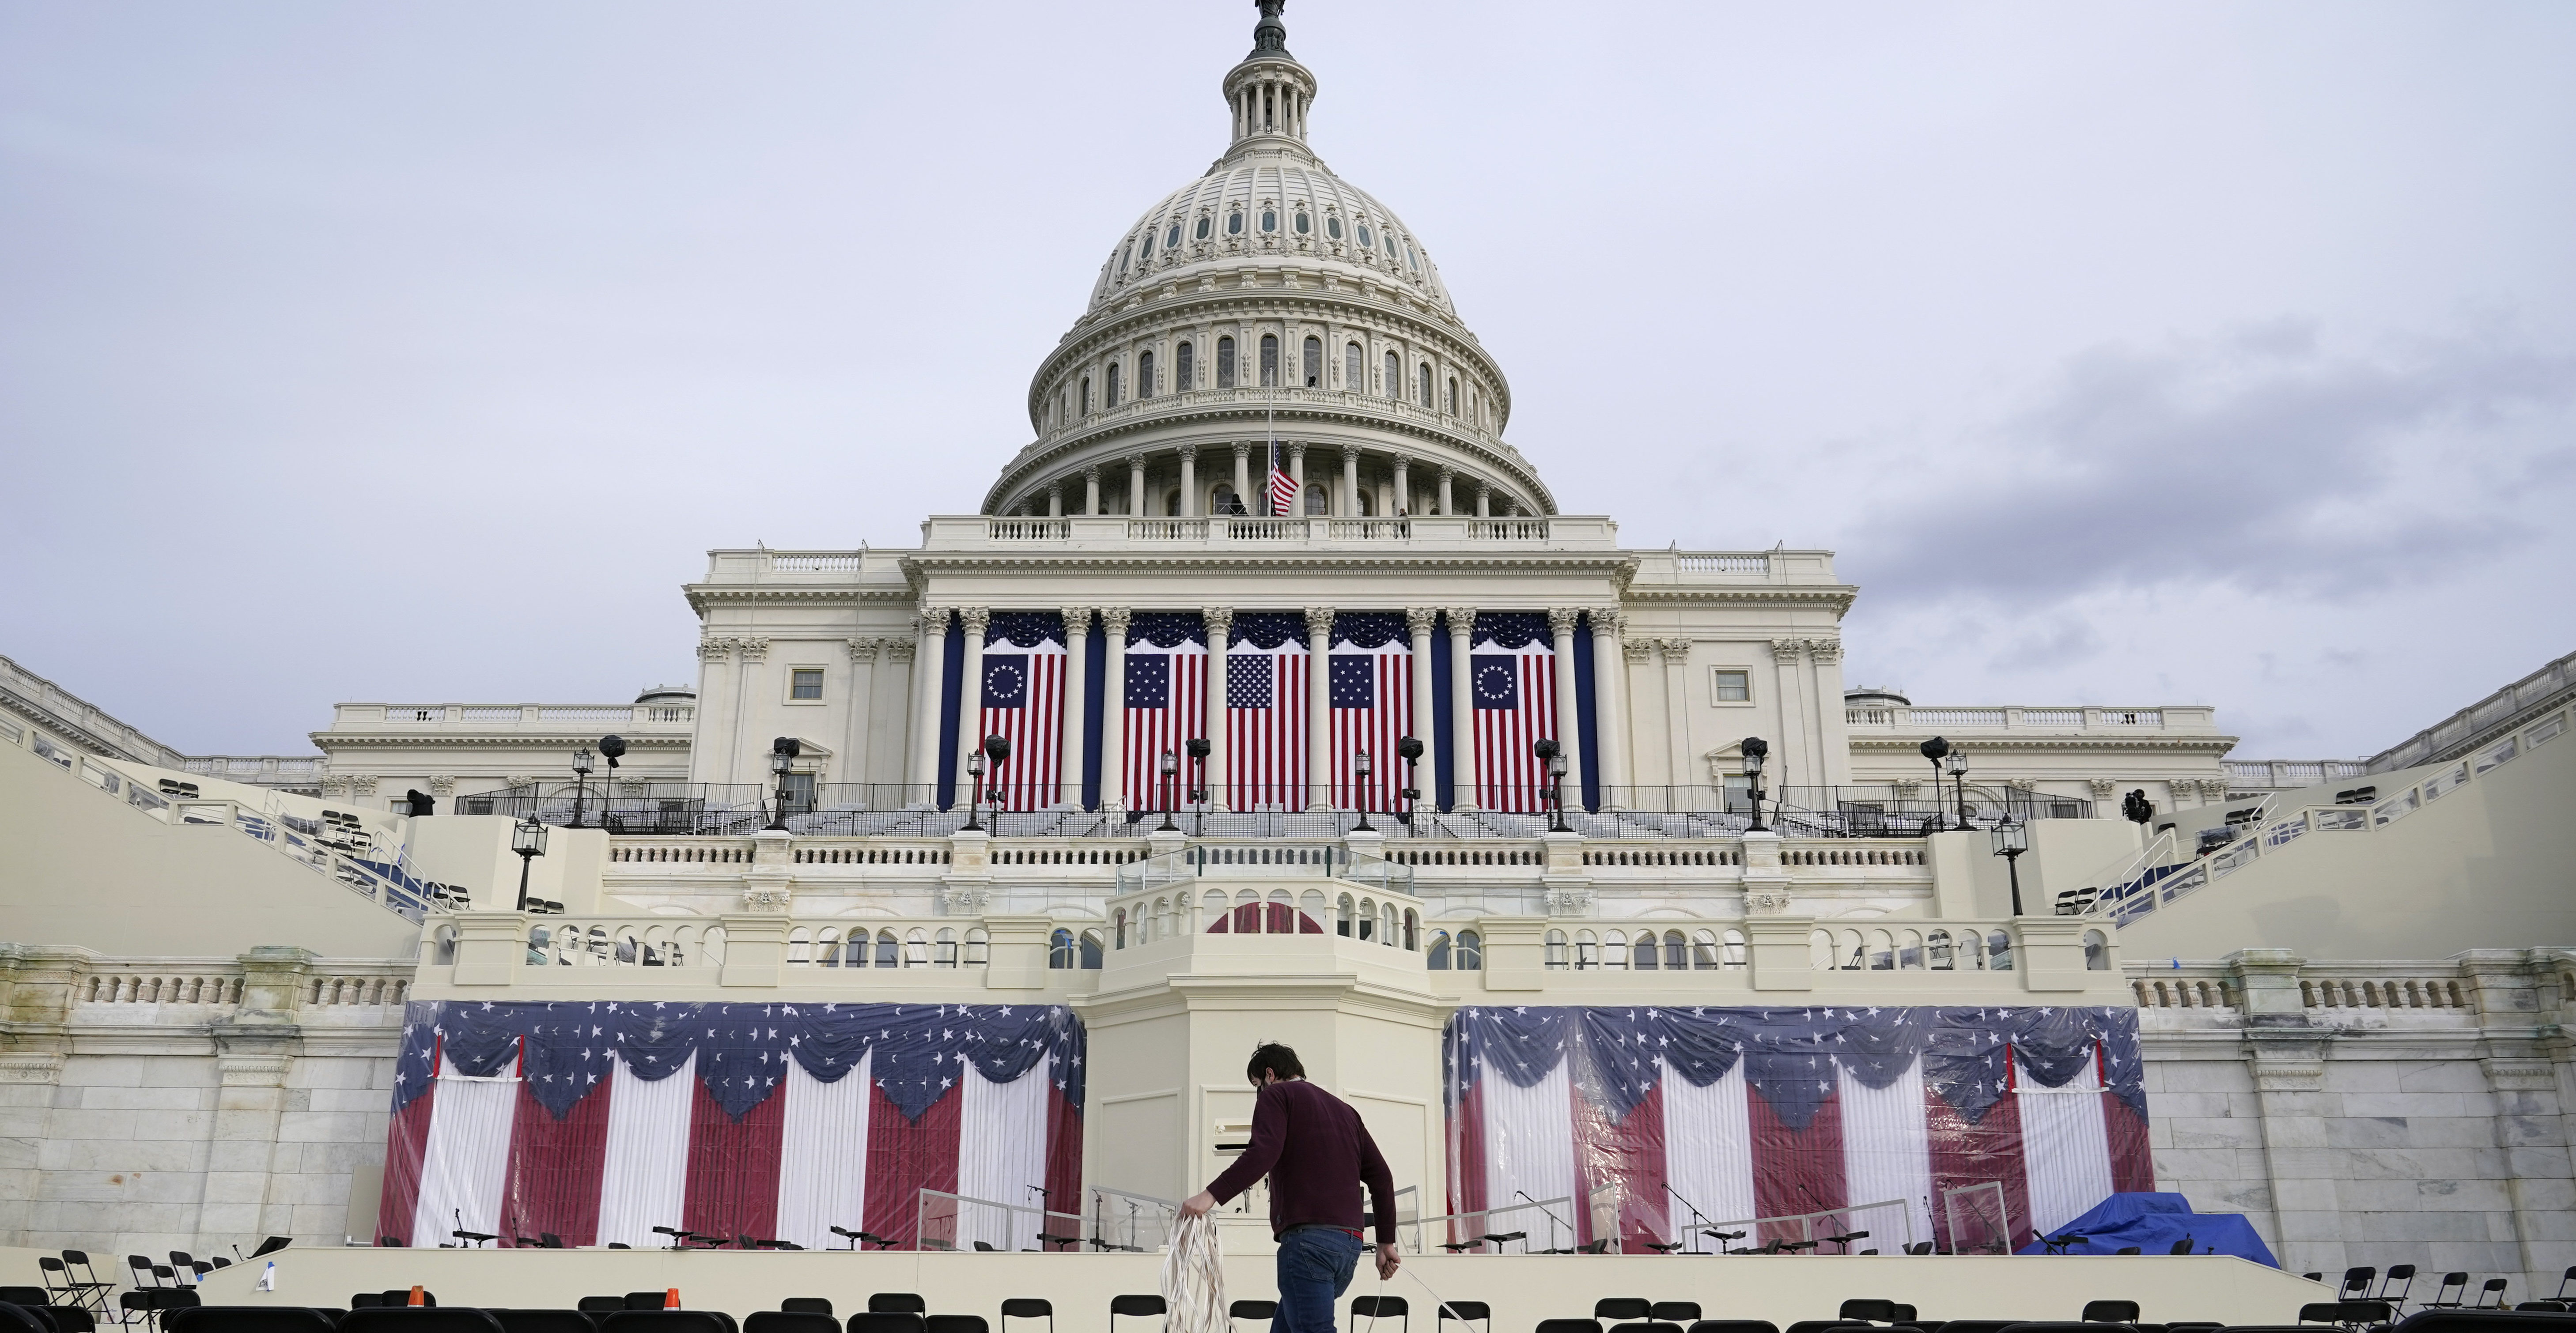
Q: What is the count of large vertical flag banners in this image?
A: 5